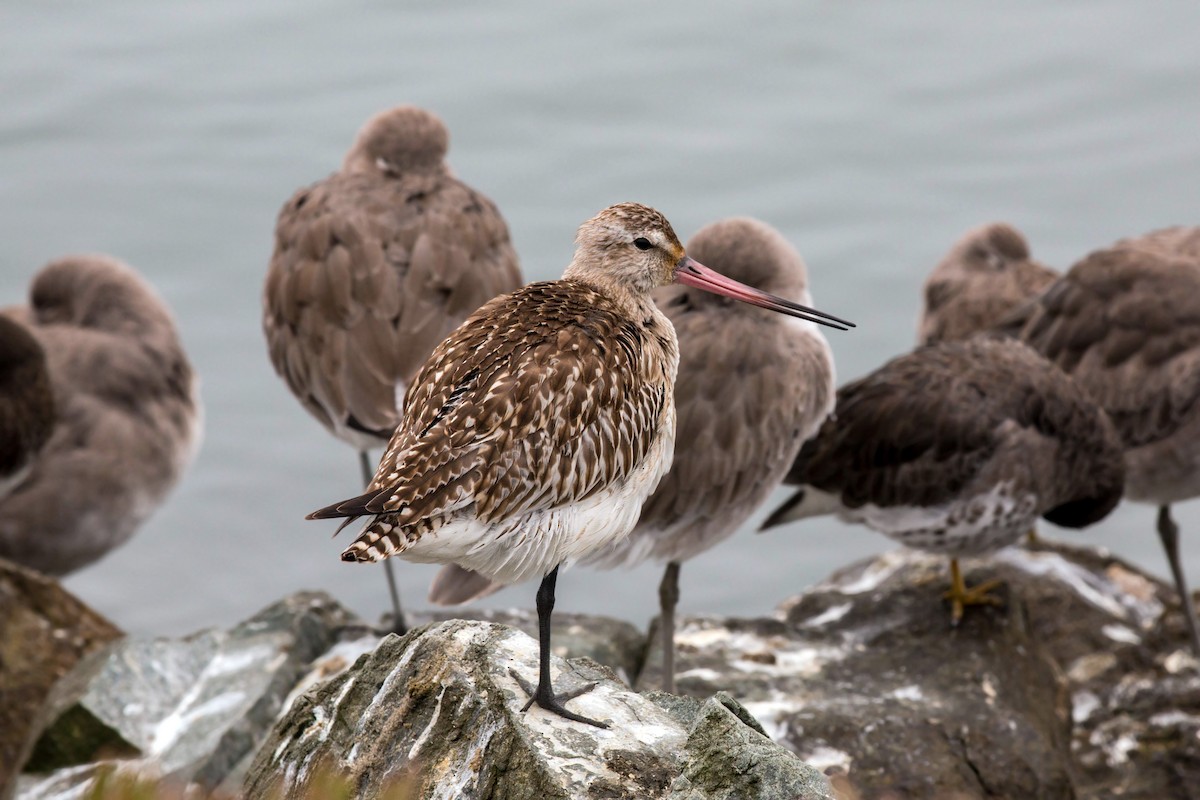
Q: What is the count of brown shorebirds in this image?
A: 8